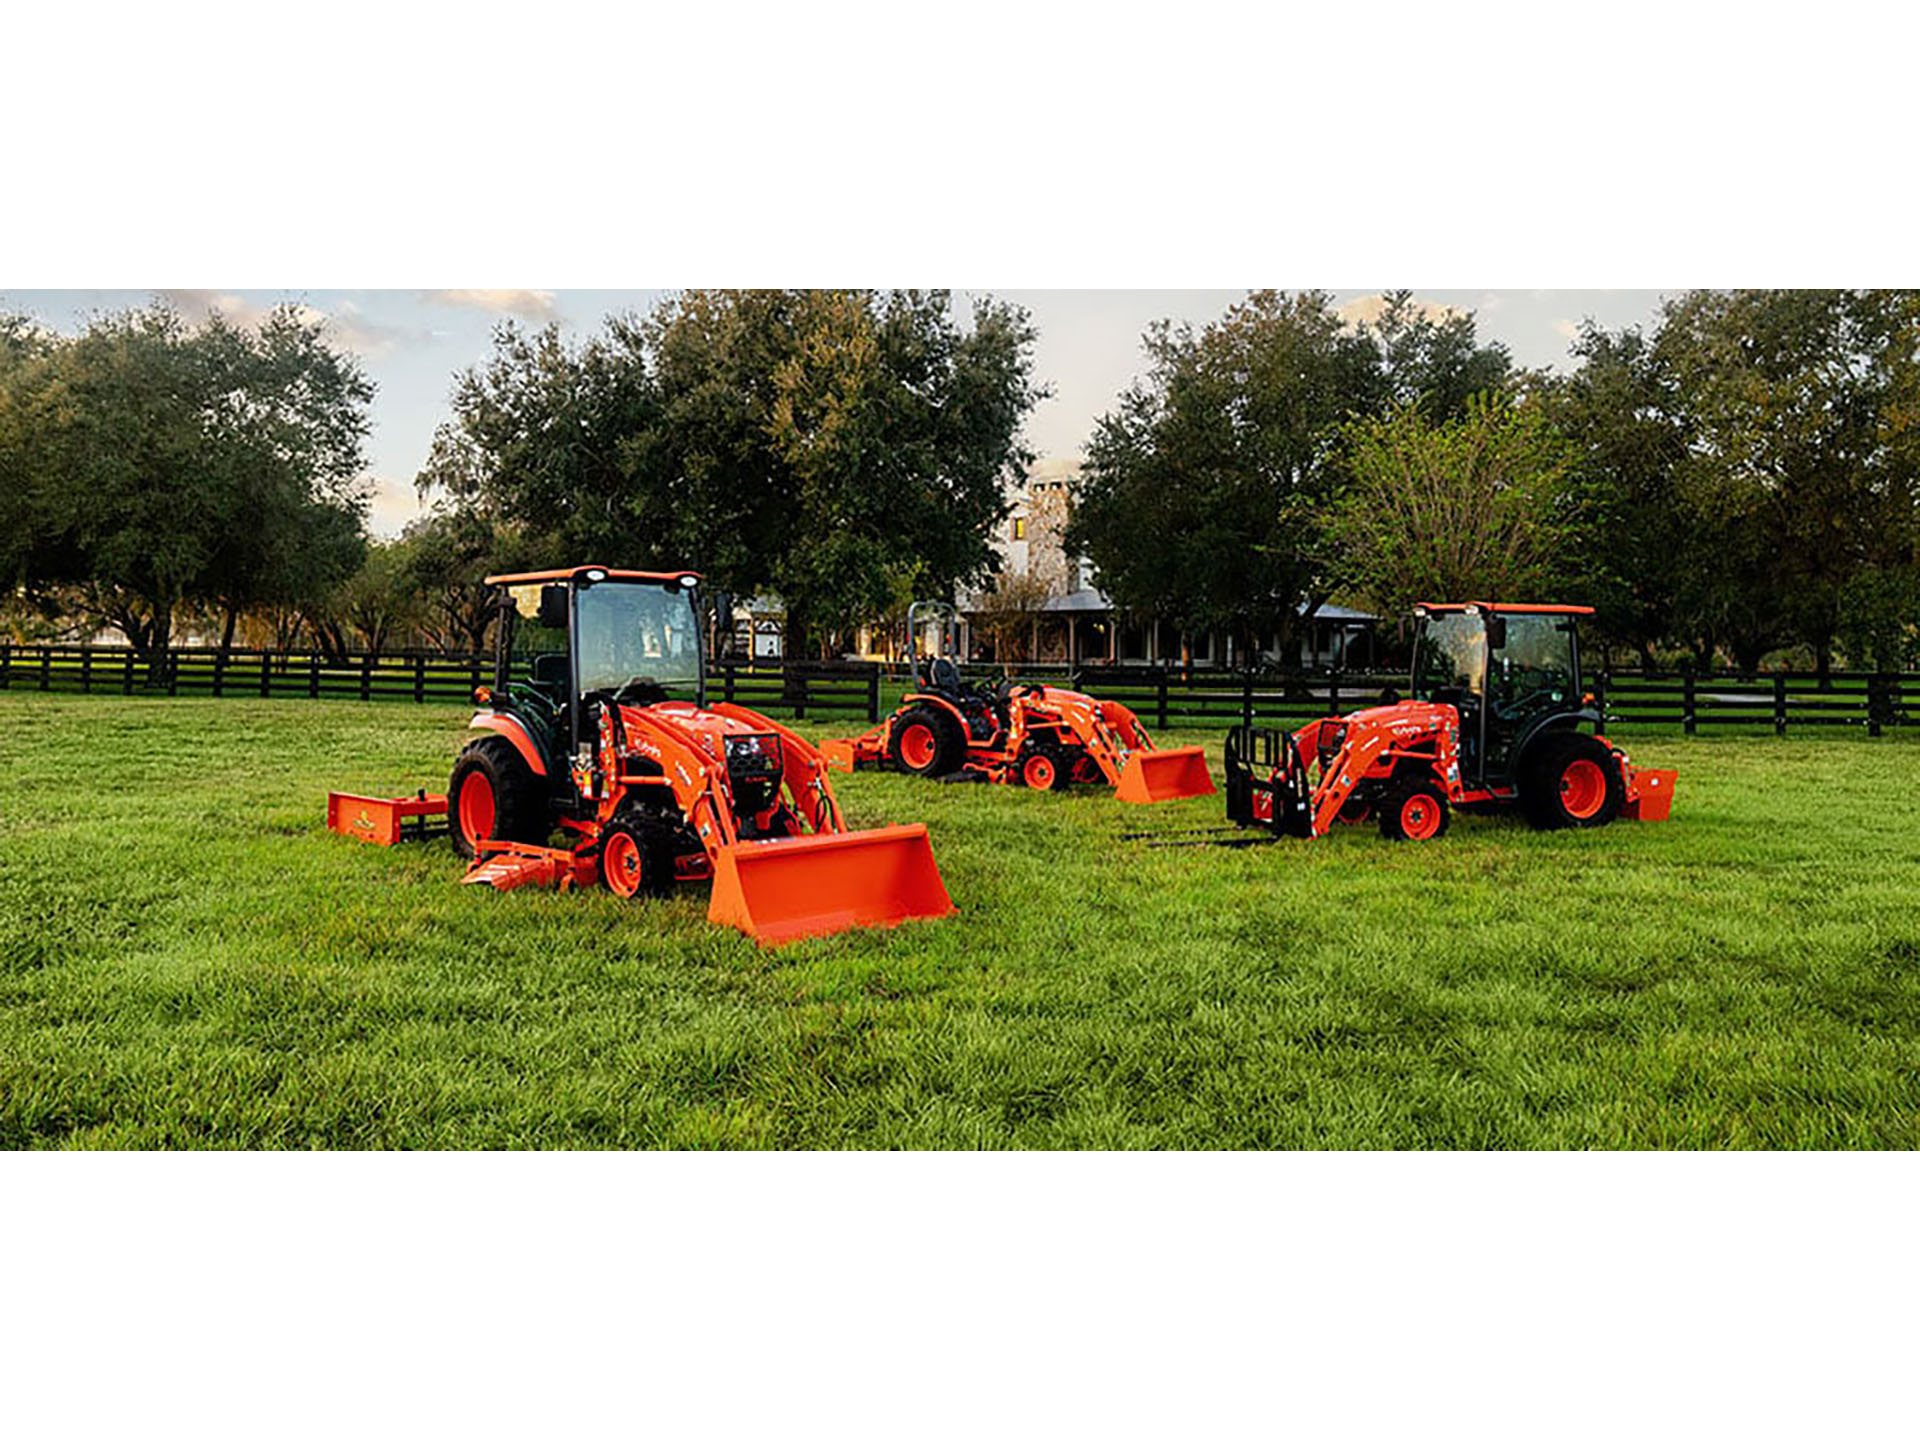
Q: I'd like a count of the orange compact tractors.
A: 3